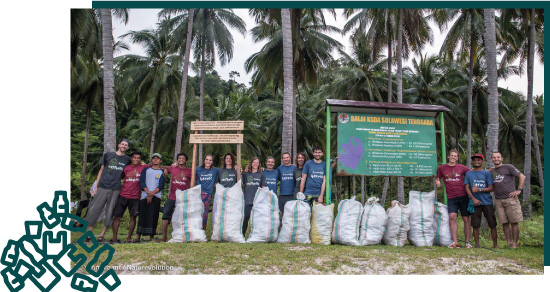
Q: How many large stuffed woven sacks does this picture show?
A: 10